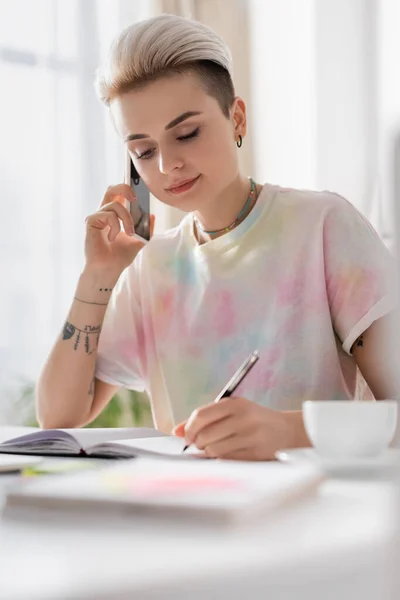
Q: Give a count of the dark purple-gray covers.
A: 1